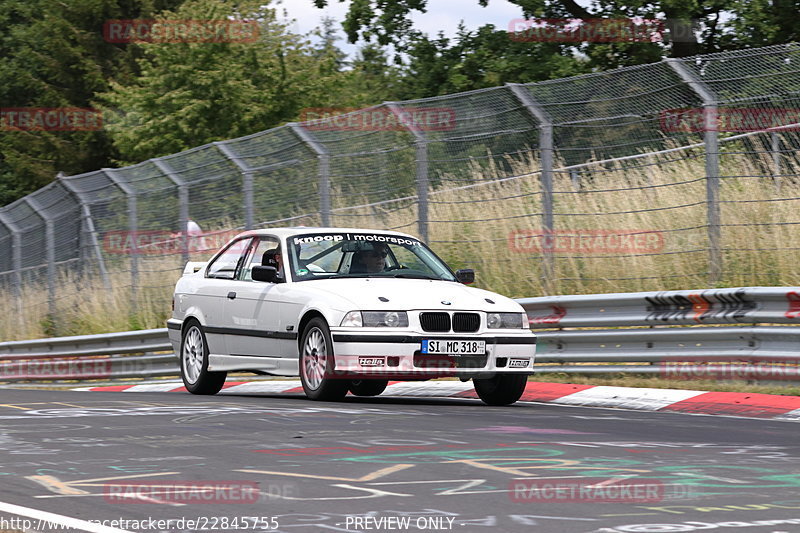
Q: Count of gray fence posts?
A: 10